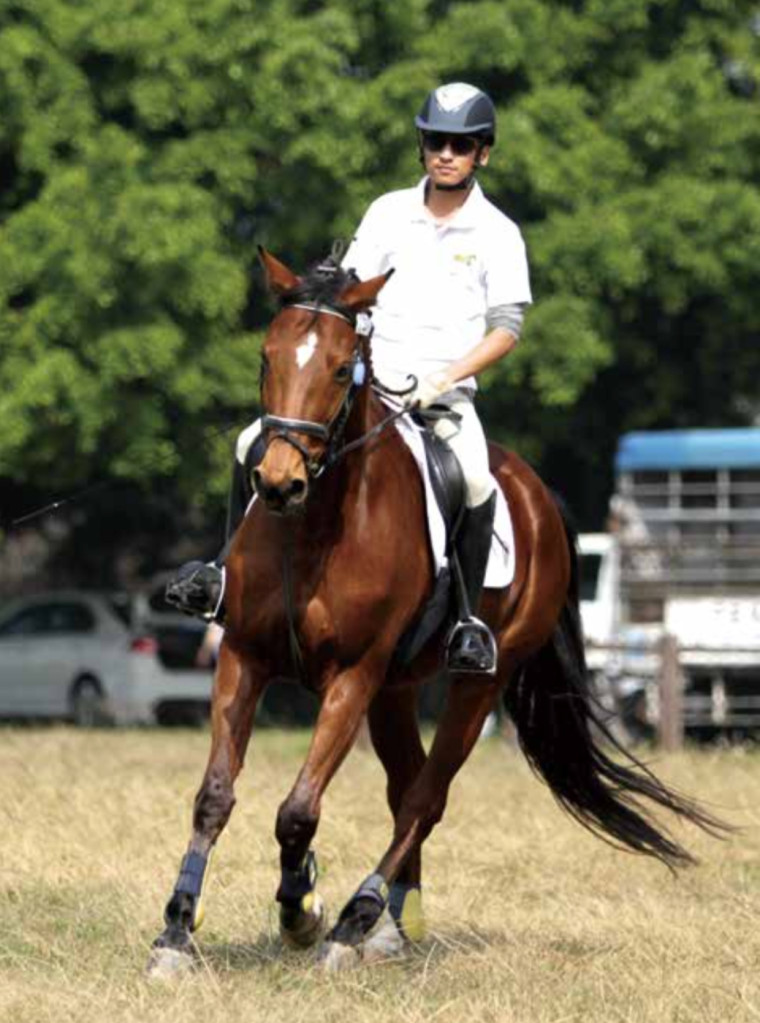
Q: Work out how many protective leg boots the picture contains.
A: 4